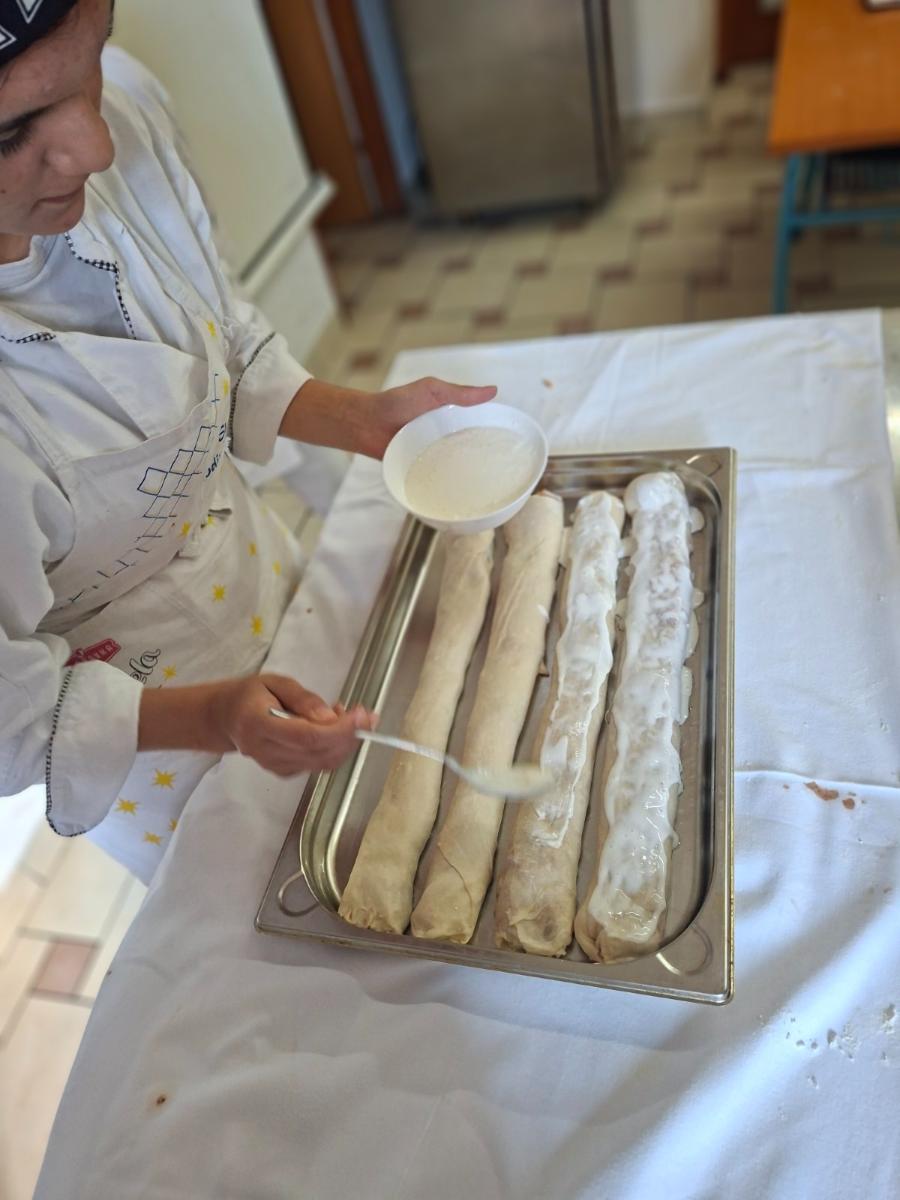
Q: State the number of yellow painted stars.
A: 13